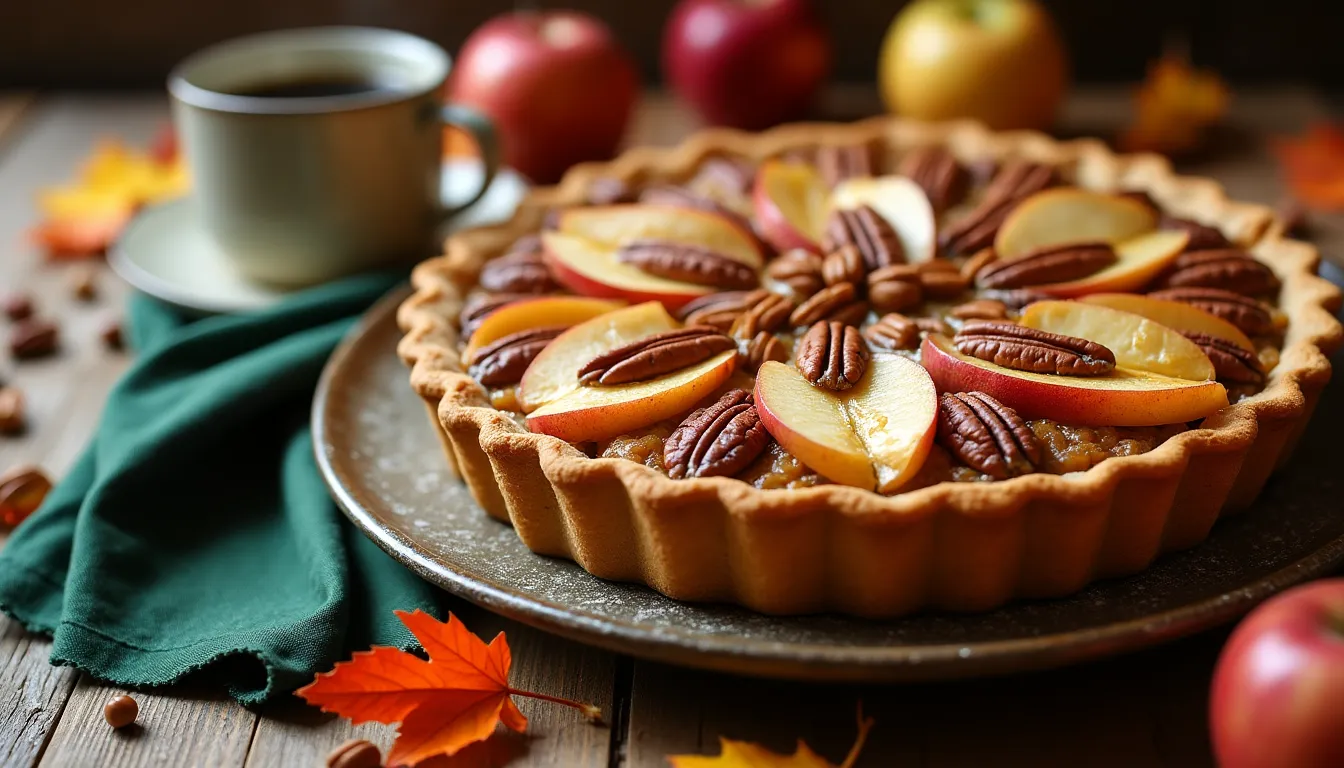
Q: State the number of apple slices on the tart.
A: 14